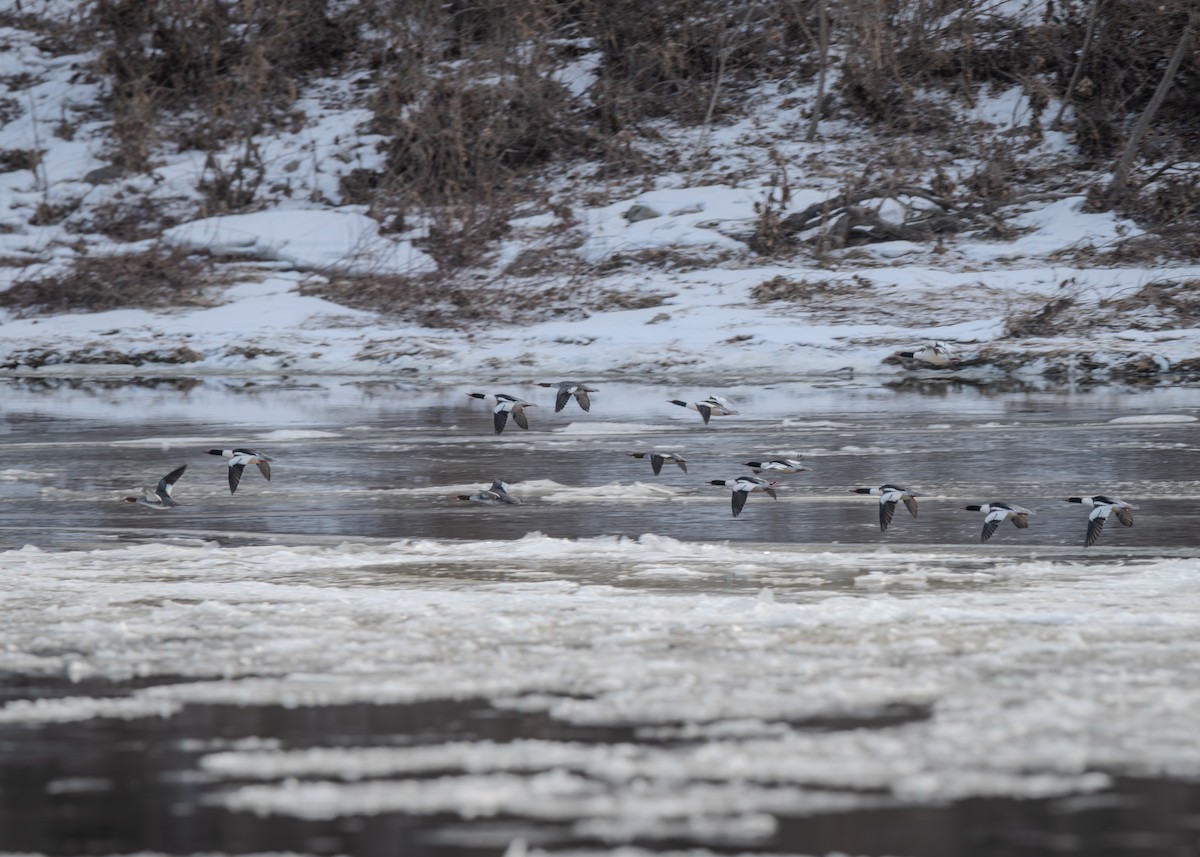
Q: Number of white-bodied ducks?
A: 9